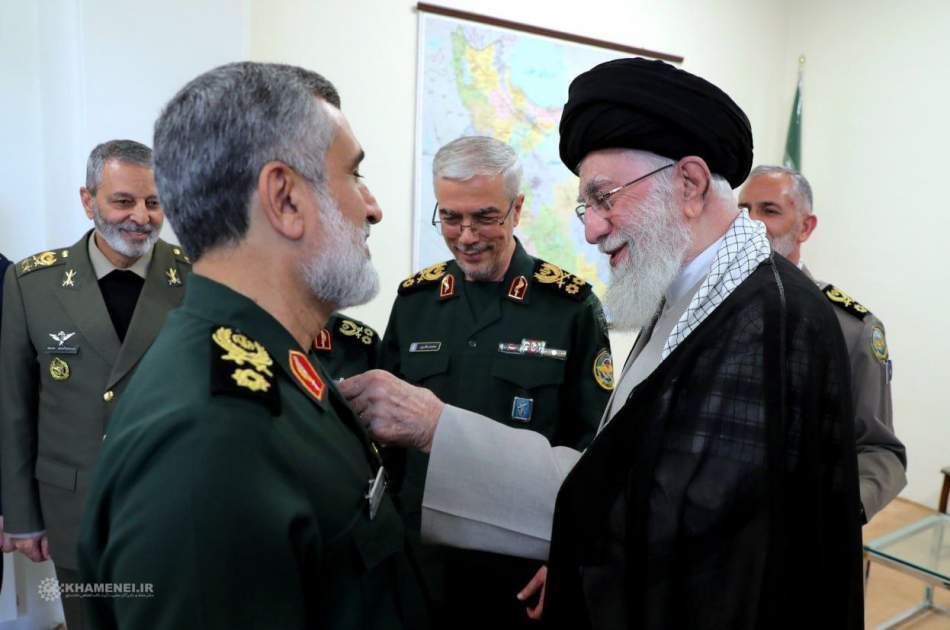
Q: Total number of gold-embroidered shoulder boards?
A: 6